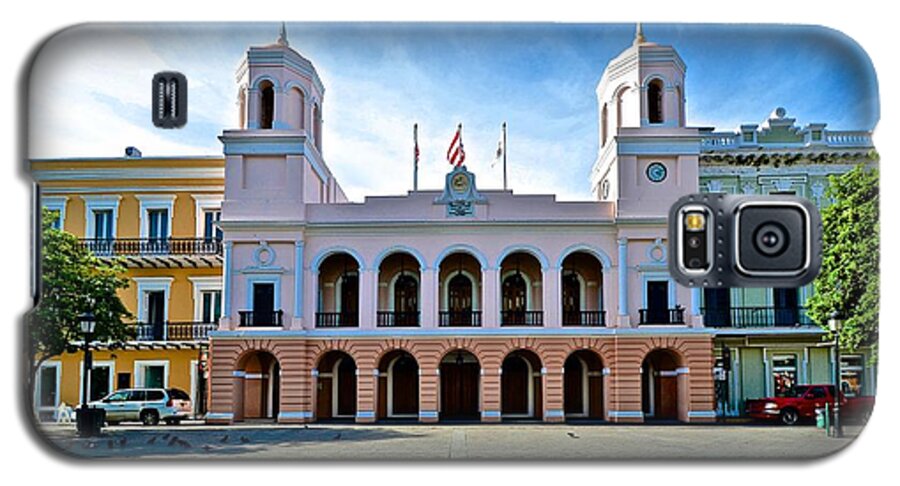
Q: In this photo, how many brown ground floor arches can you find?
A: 7